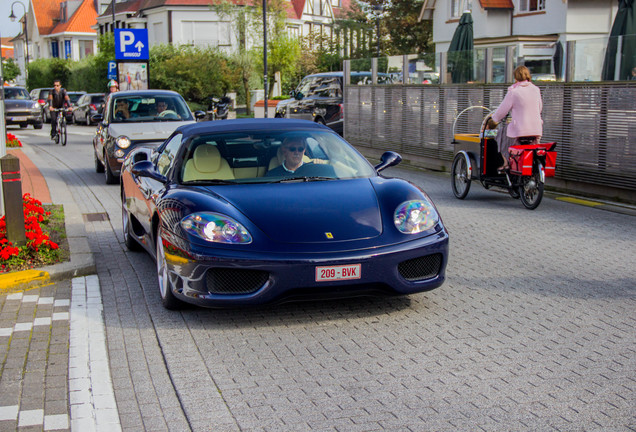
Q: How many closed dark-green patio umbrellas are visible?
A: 2